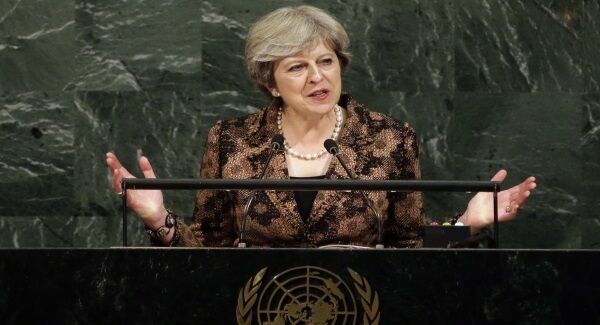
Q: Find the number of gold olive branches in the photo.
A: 2